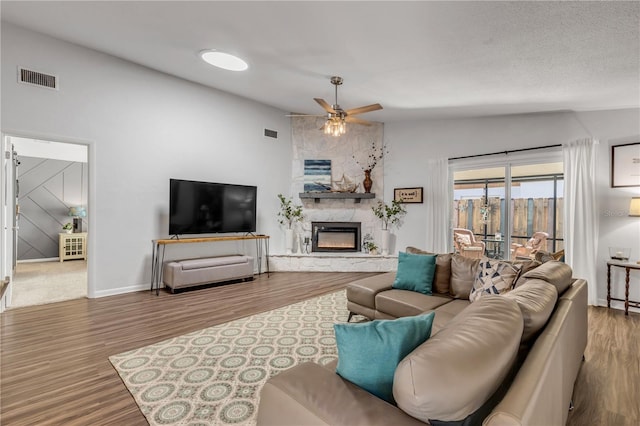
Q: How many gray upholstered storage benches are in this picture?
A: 1